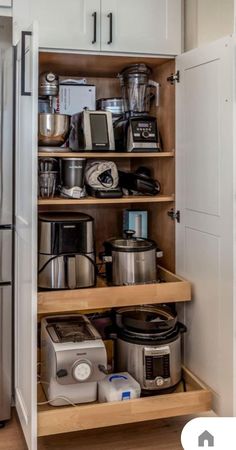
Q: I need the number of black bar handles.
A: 3